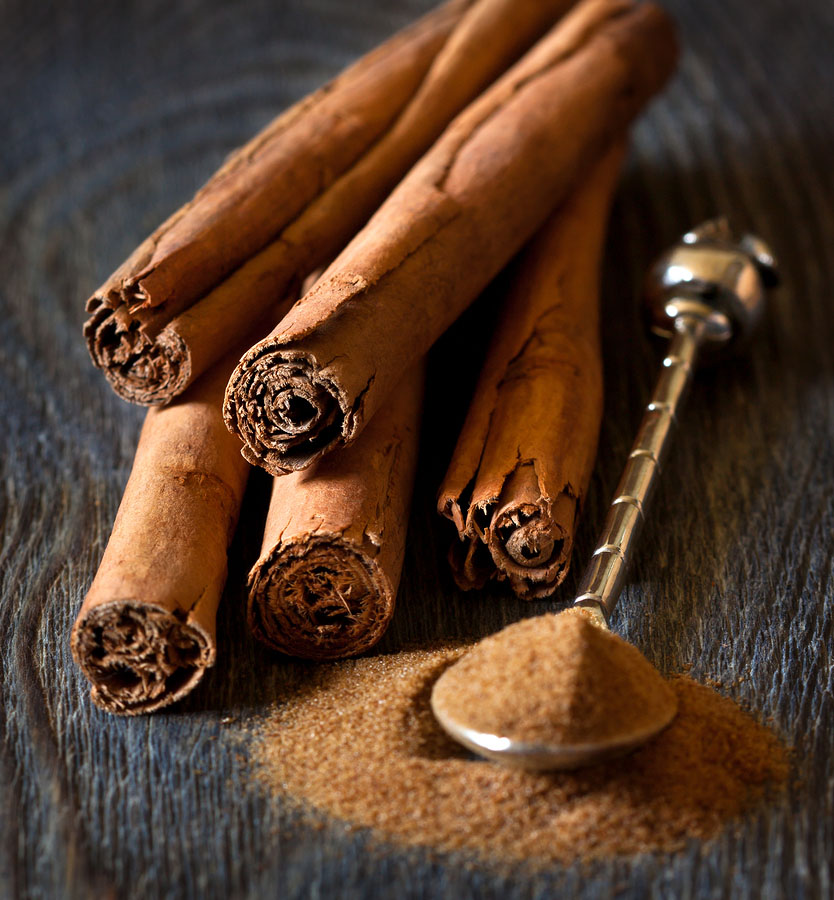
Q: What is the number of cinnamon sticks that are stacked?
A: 5